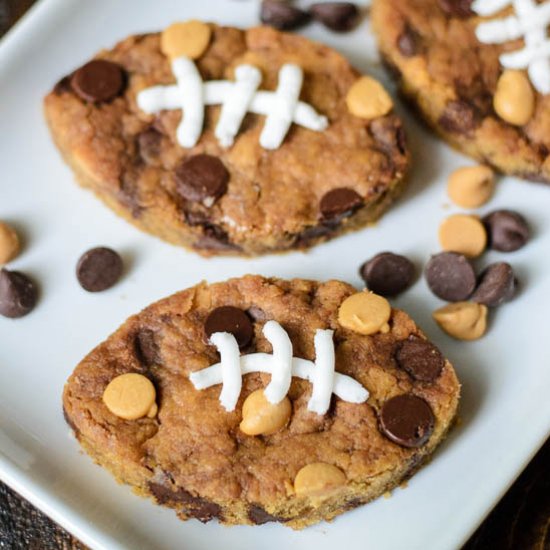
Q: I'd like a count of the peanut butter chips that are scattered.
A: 4